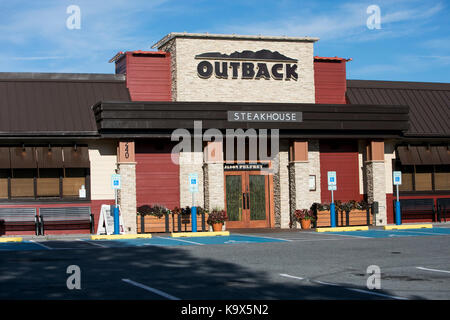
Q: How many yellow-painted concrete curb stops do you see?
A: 5